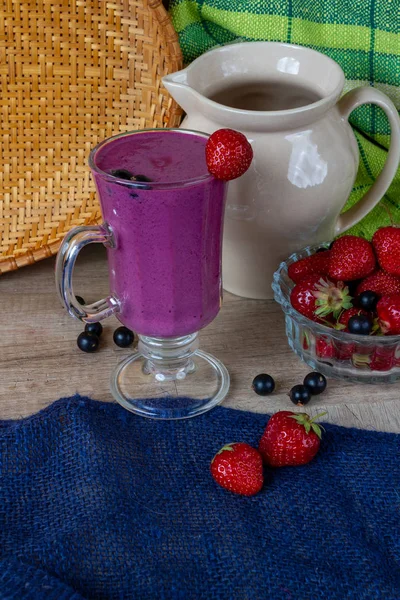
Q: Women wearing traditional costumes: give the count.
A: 0